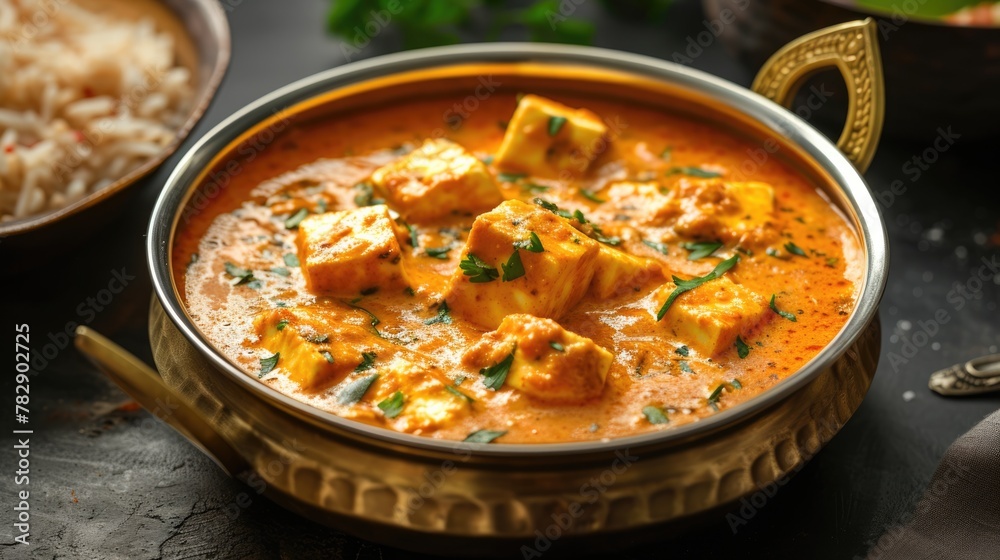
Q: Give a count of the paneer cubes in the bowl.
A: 10